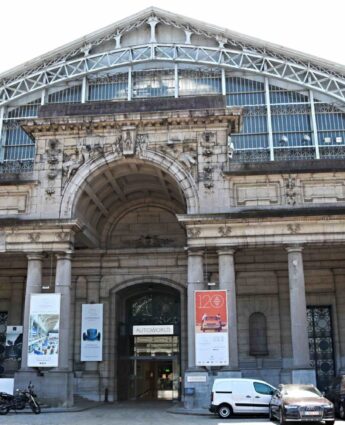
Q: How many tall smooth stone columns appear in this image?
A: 5